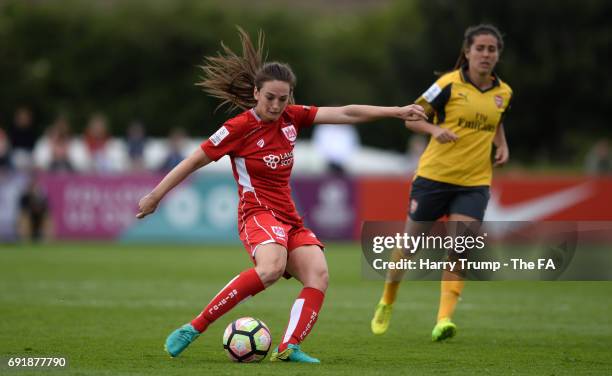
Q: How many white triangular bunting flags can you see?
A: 0